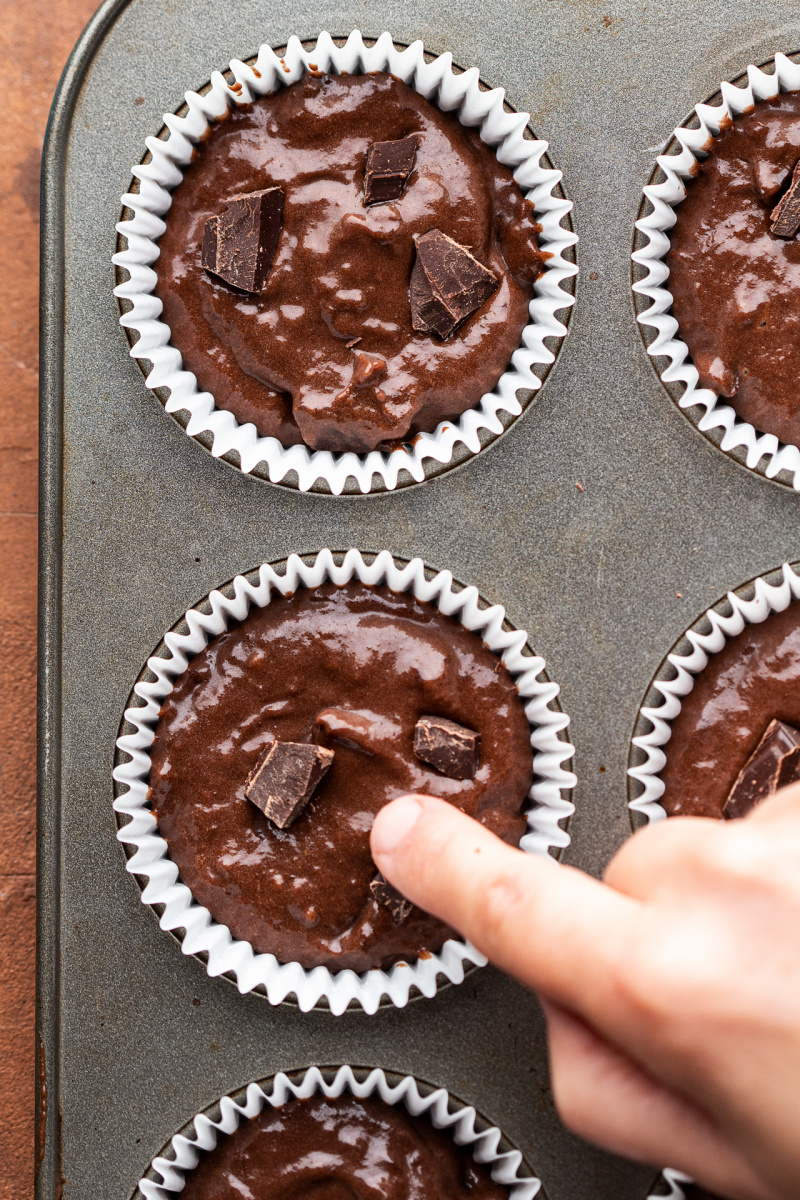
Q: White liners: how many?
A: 6